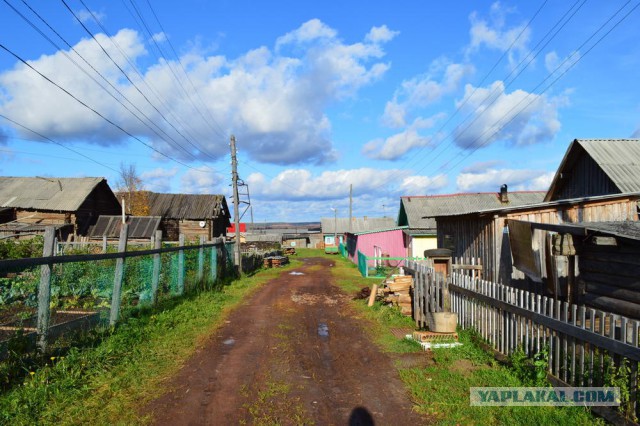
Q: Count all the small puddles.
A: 3